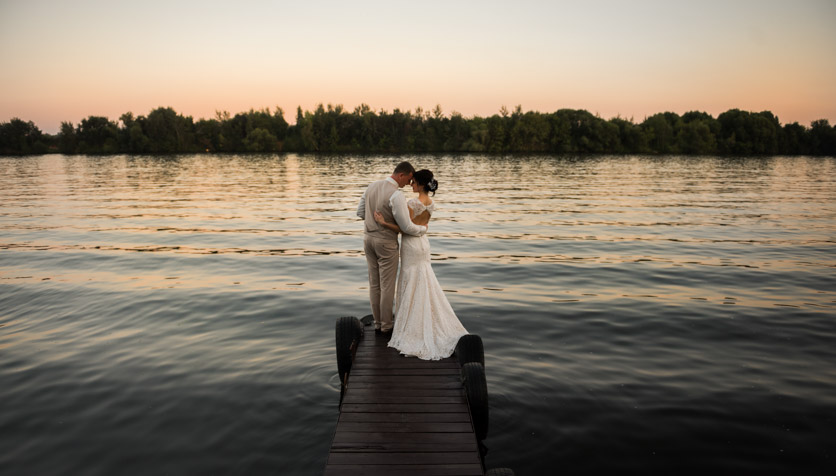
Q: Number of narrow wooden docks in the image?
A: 1